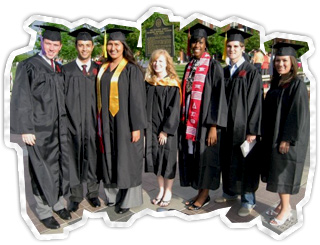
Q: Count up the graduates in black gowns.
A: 7